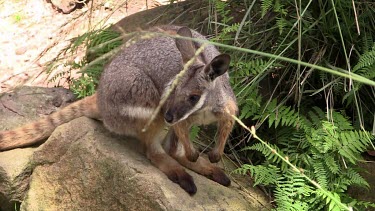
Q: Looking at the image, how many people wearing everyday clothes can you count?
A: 0